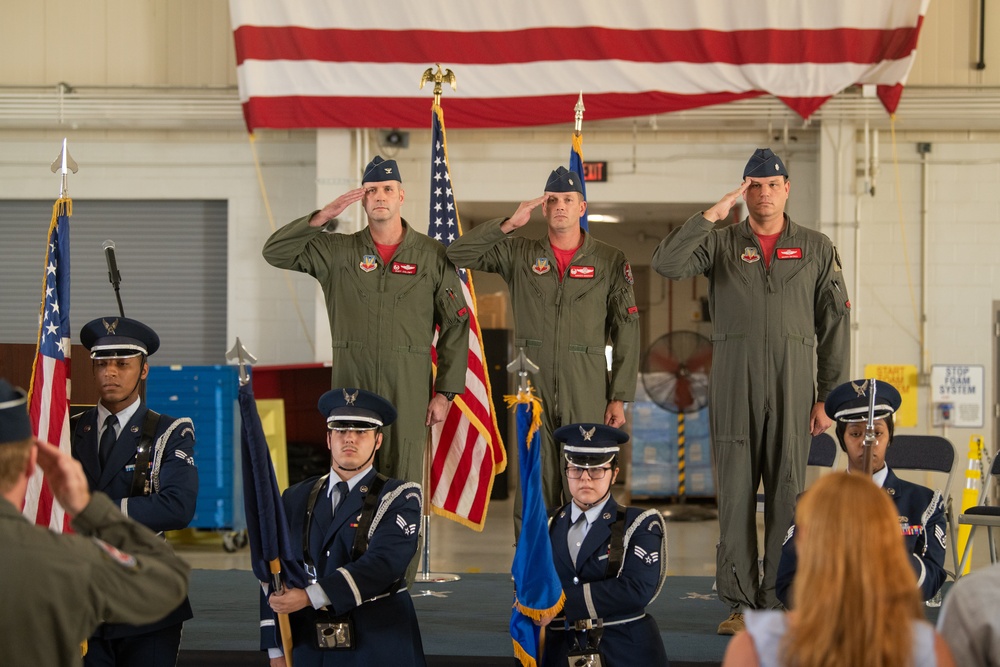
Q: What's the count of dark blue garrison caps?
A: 4